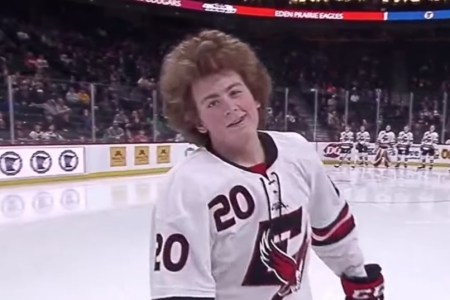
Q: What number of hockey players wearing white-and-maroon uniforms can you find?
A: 6